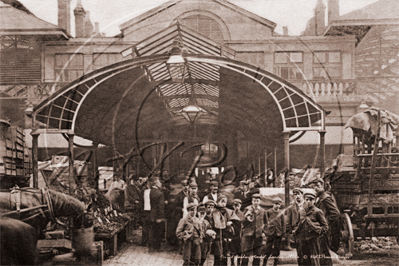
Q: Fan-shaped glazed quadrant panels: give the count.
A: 2